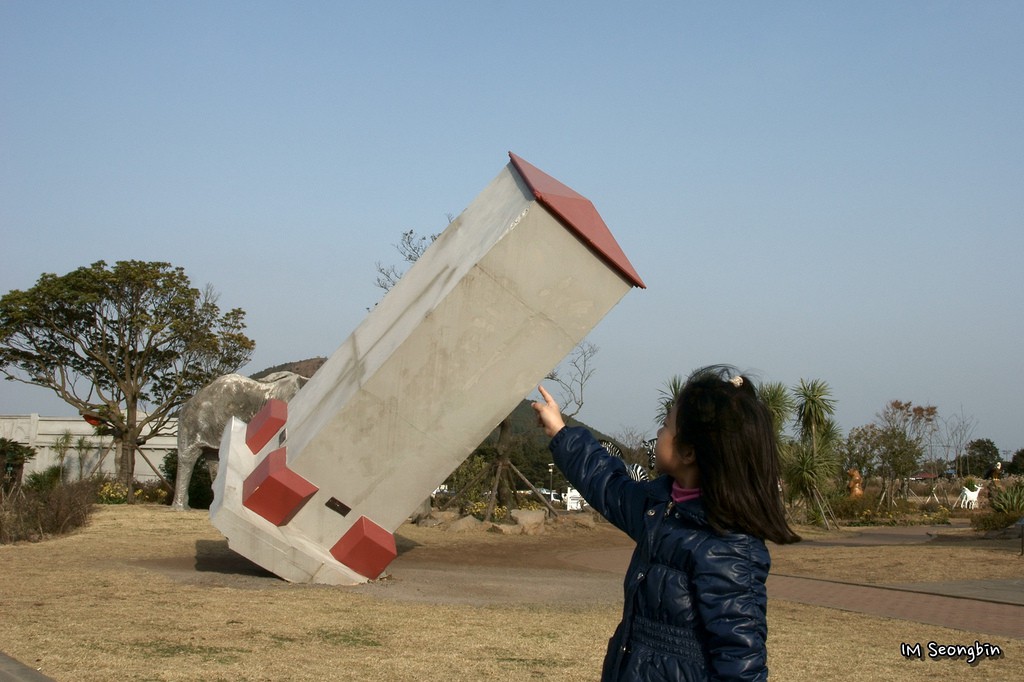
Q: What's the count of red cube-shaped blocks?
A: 3